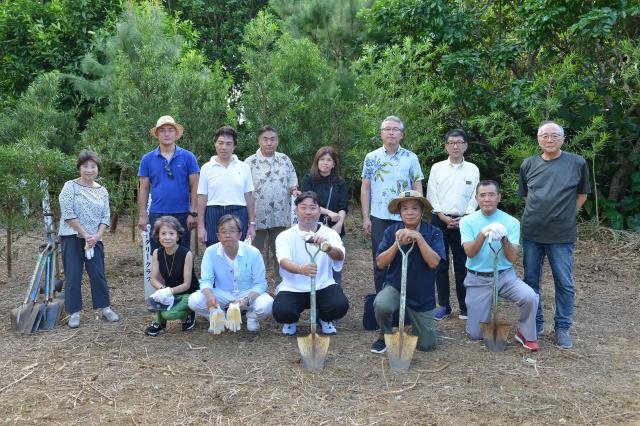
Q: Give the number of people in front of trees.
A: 13